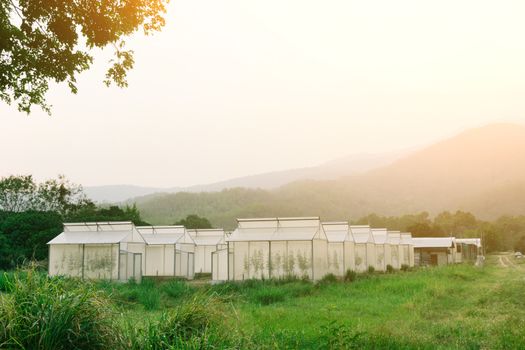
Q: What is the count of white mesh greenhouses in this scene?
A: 9